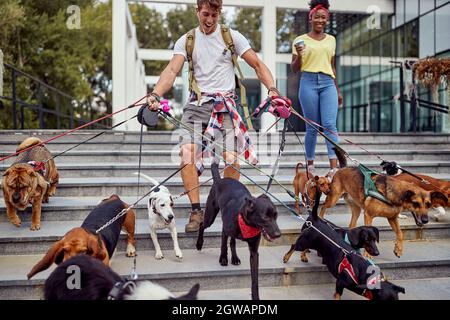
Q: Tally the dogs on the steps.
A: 11